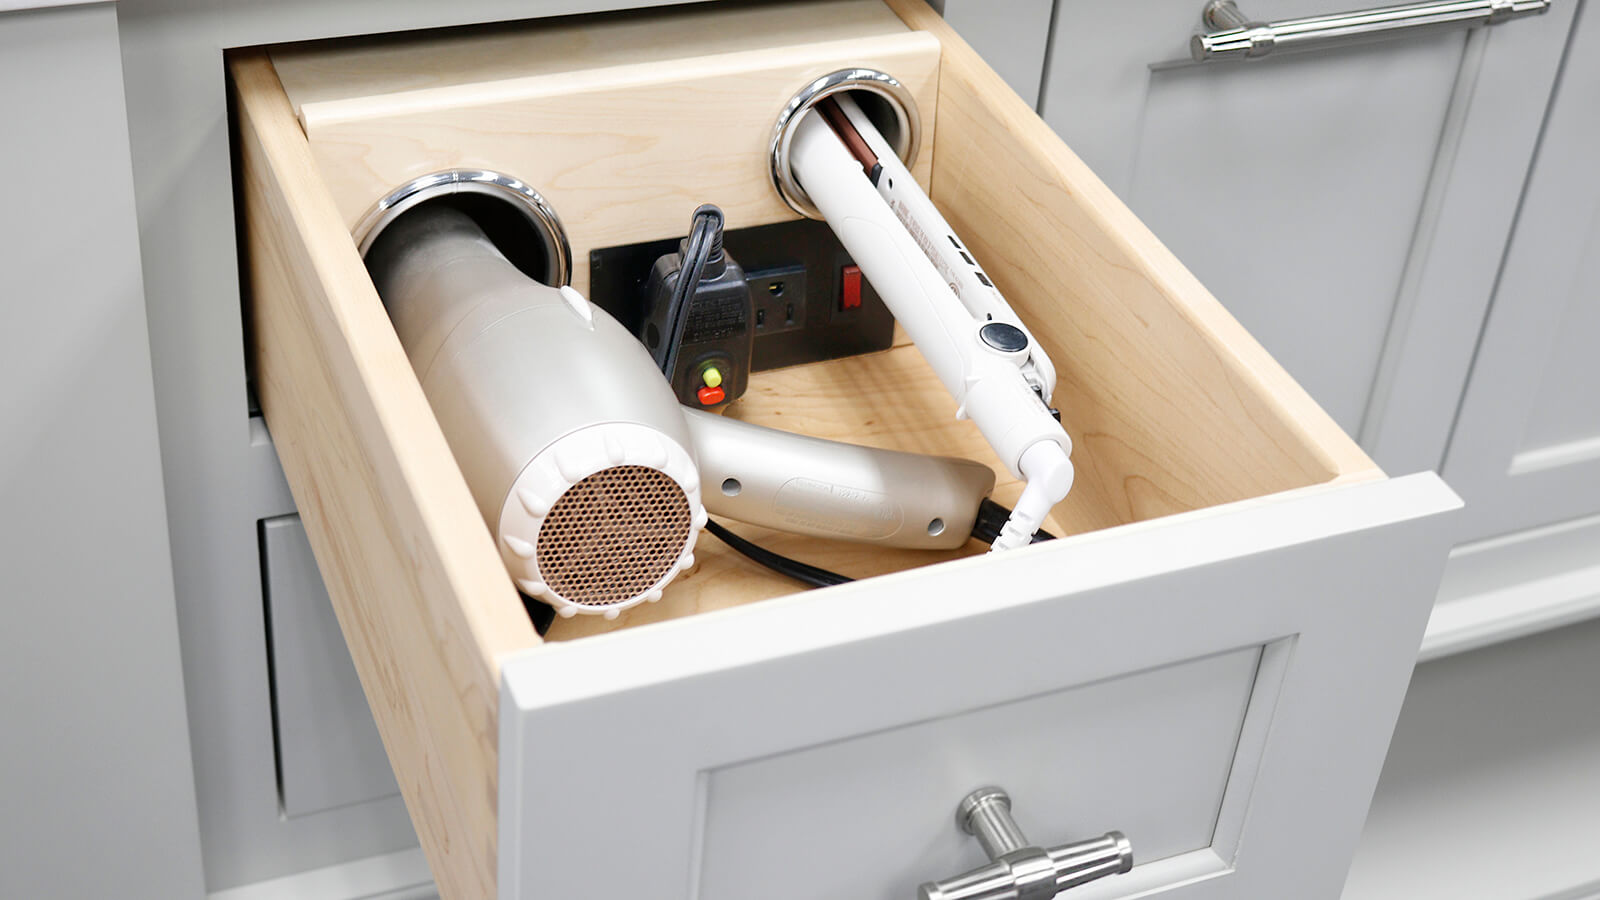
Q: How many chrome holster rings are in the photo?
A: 2